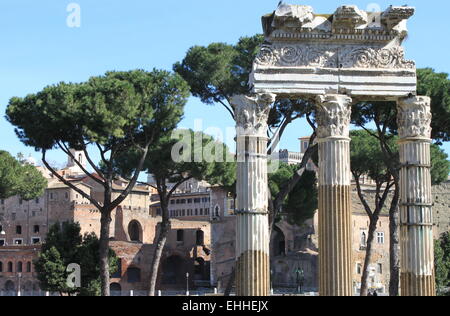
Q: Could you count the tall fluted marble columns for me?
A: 3